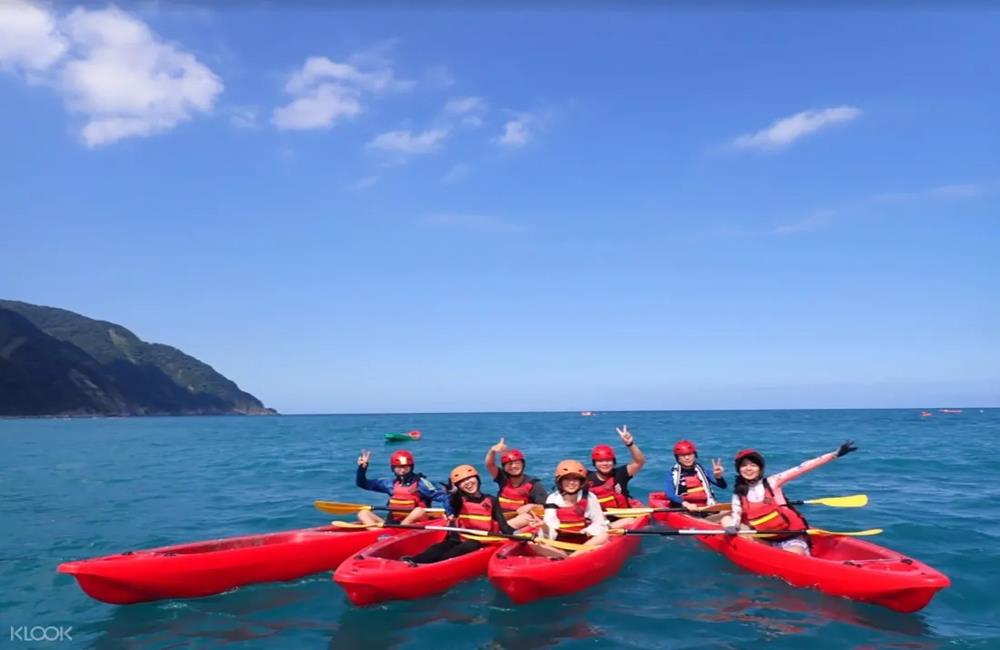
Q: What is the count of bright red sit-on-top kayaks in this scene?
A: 4